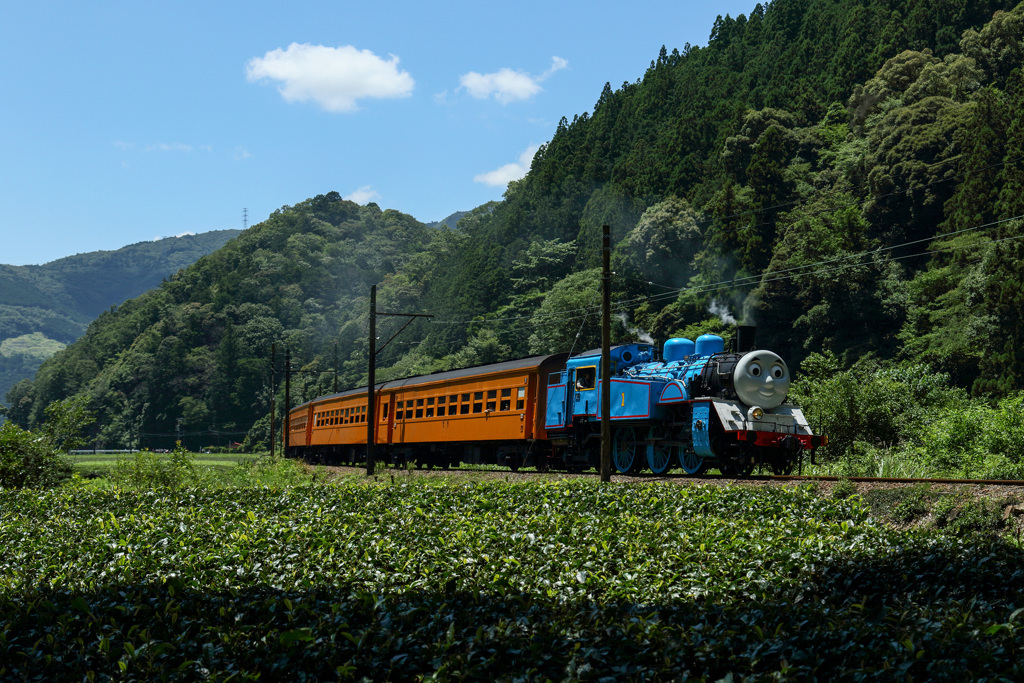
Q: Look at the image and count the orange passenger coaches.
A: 3